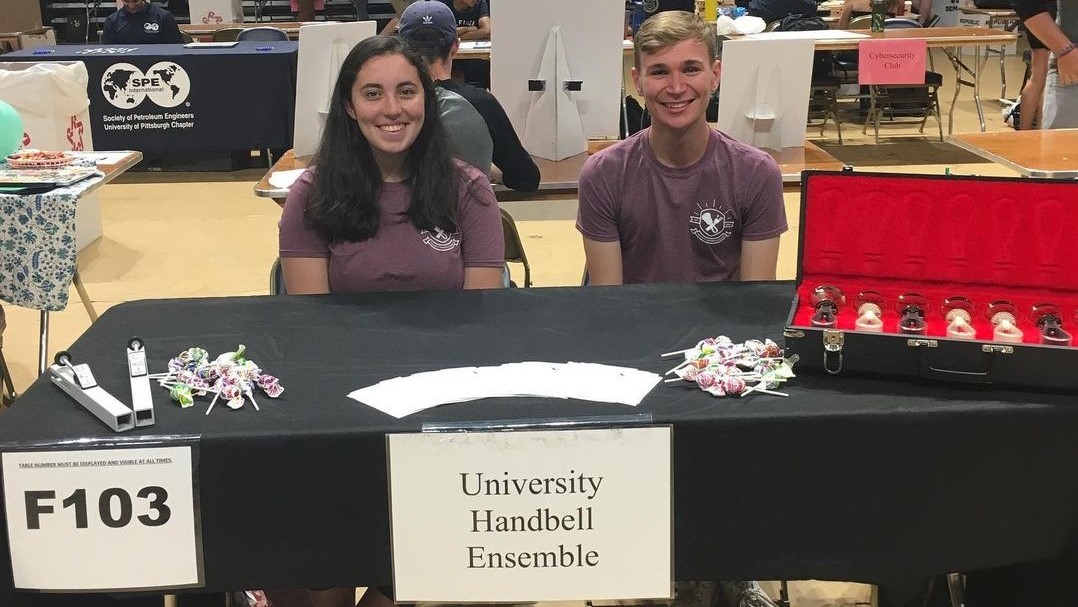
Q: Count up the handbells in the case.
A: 6